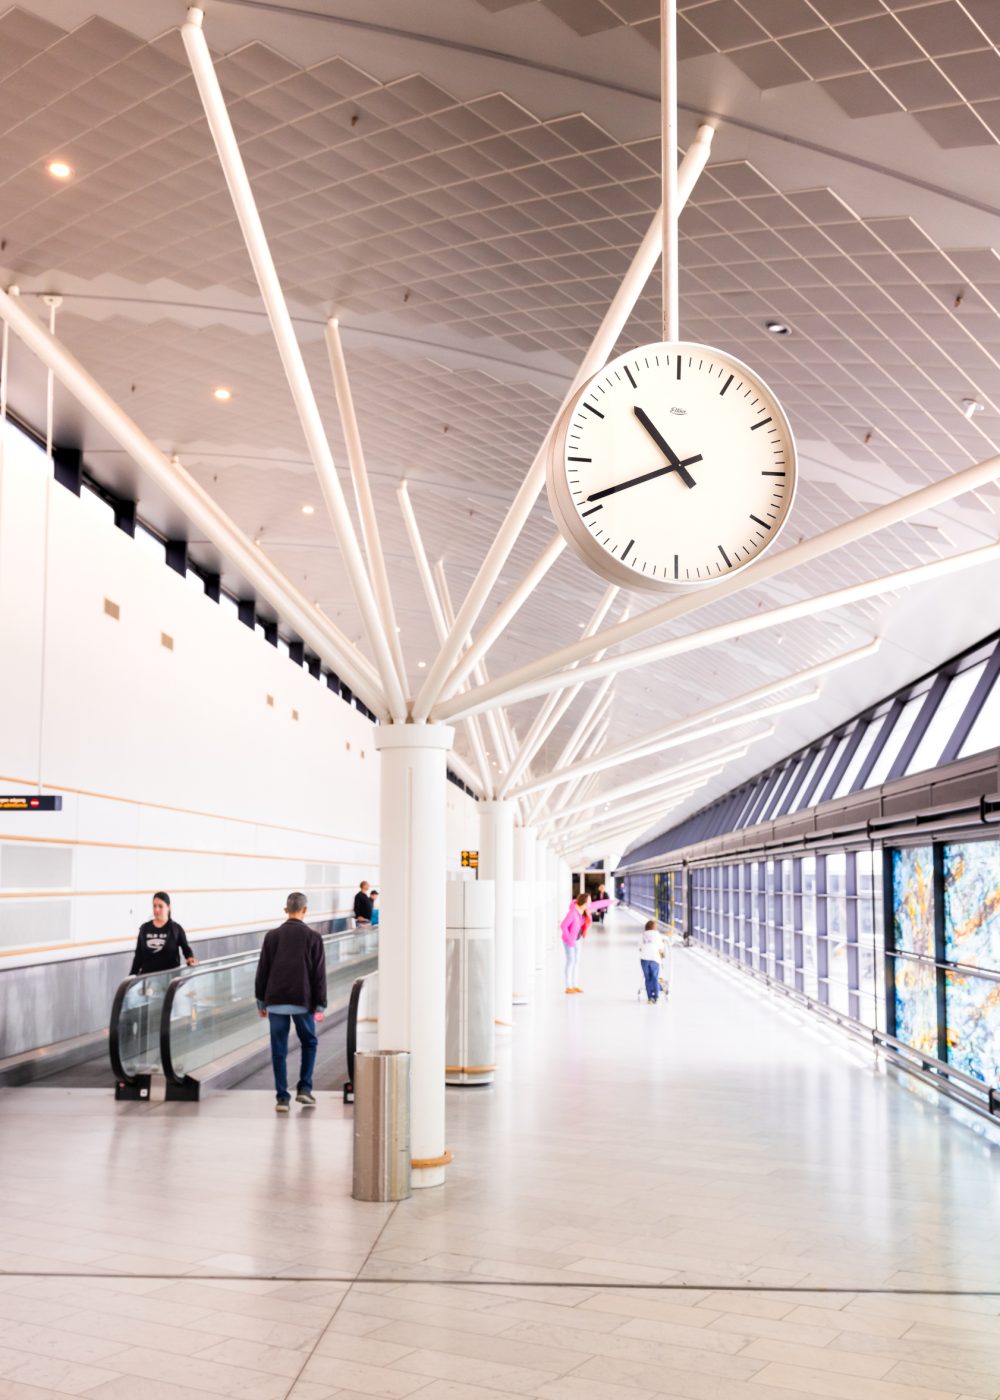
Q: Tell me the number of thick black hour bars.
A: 12